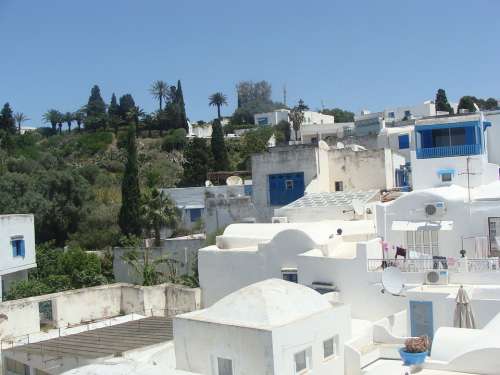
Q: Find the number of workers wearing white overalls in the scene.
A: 0